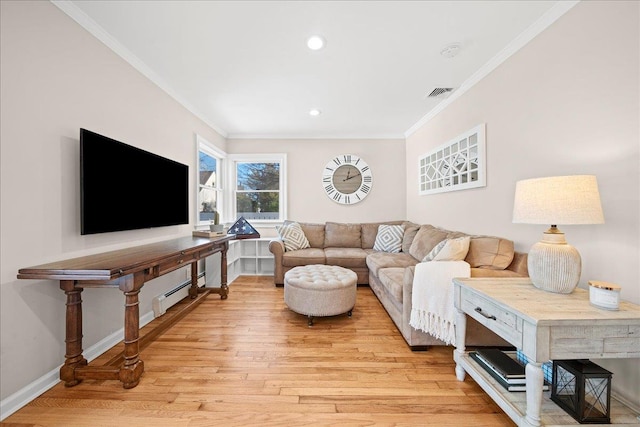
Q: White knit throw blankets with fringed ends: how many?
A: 1